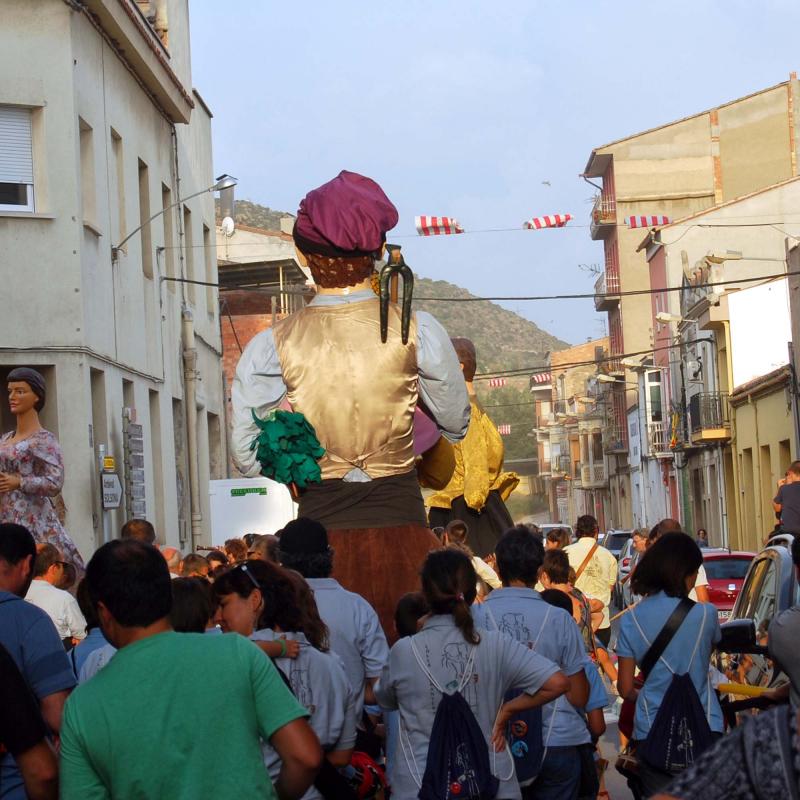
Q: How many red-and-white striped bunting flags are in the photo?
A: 6